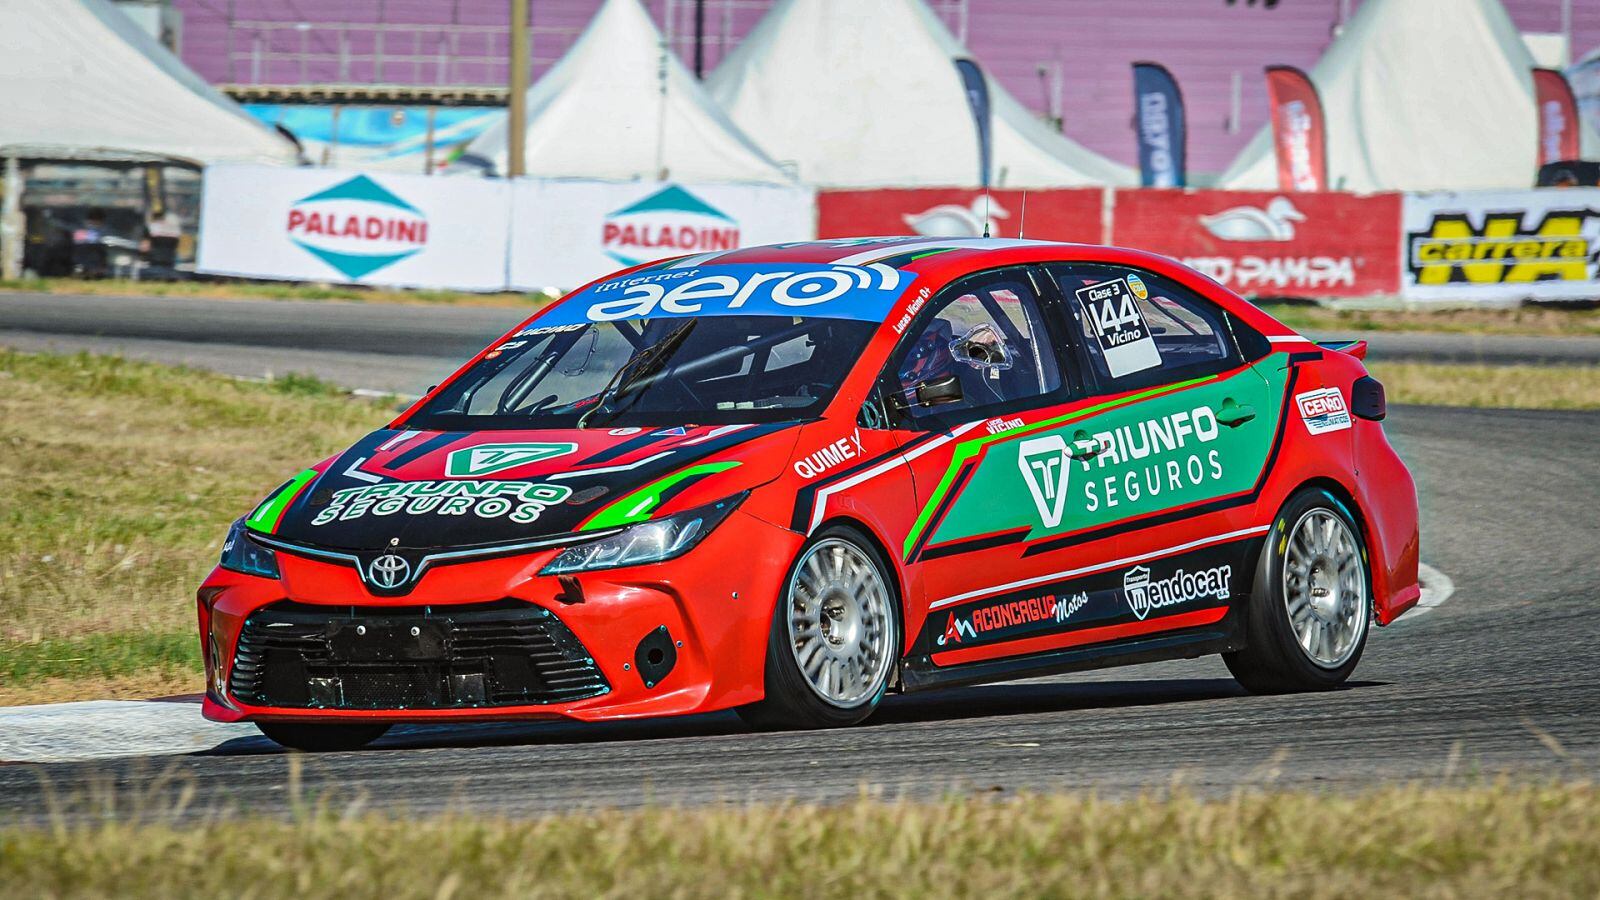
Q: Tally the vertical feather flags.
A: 4